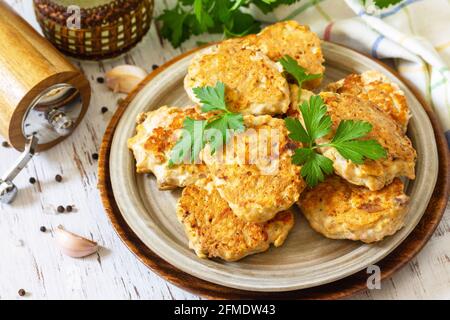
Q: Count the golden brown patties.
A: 8